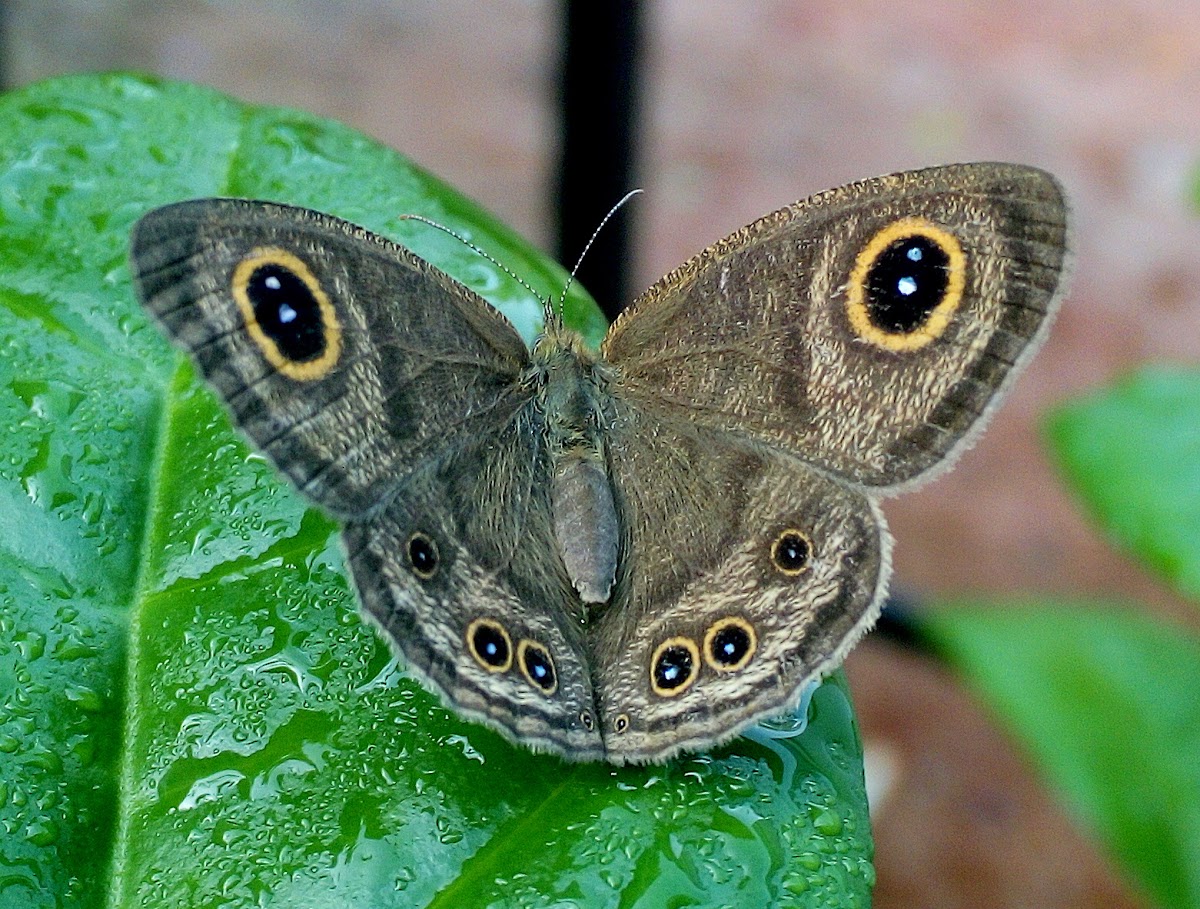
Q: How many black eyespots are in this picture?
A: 10